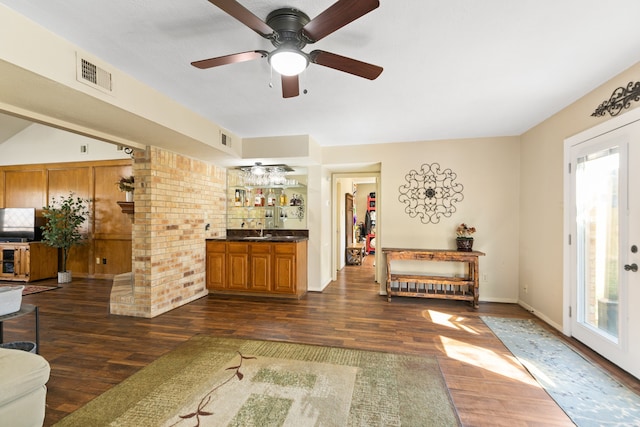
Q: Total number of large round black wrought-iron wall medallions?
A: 1